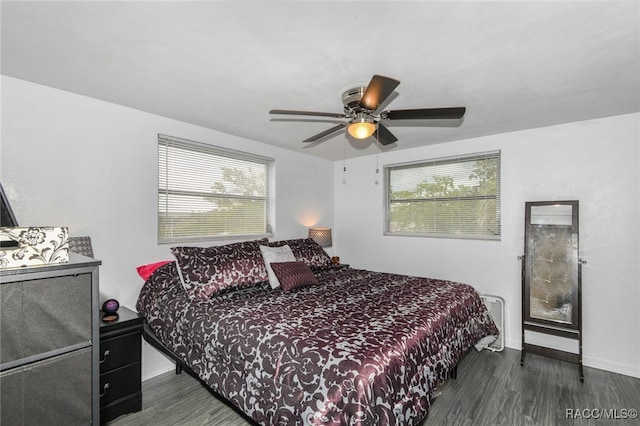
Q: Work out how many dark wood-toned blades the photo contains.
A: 5